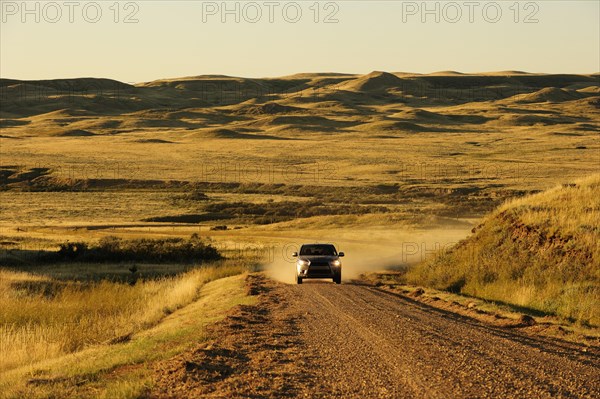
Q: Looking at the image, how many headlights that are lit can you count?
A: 2